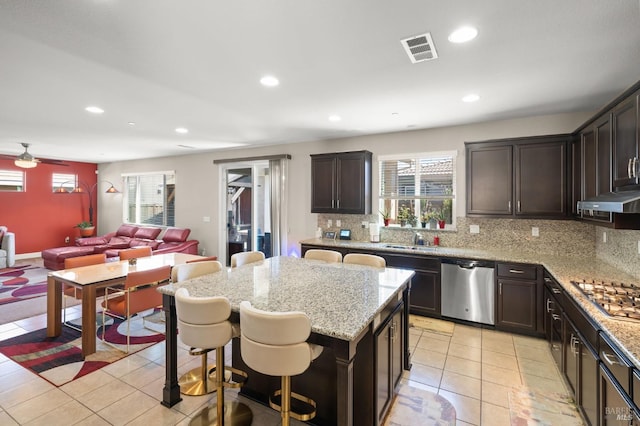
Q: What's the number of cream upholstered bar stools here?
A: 6